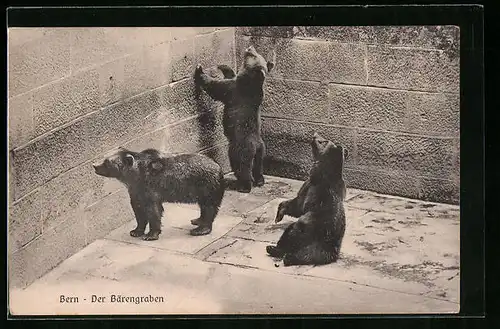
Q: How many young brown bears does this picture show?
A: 3